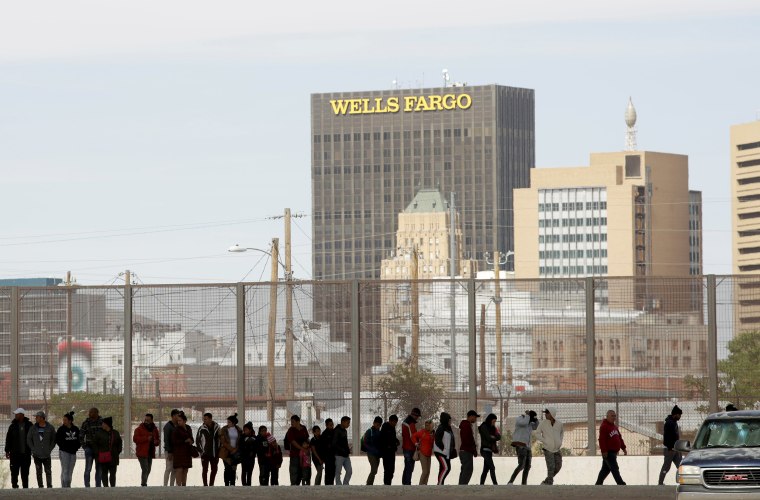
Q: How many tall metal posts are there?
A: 7